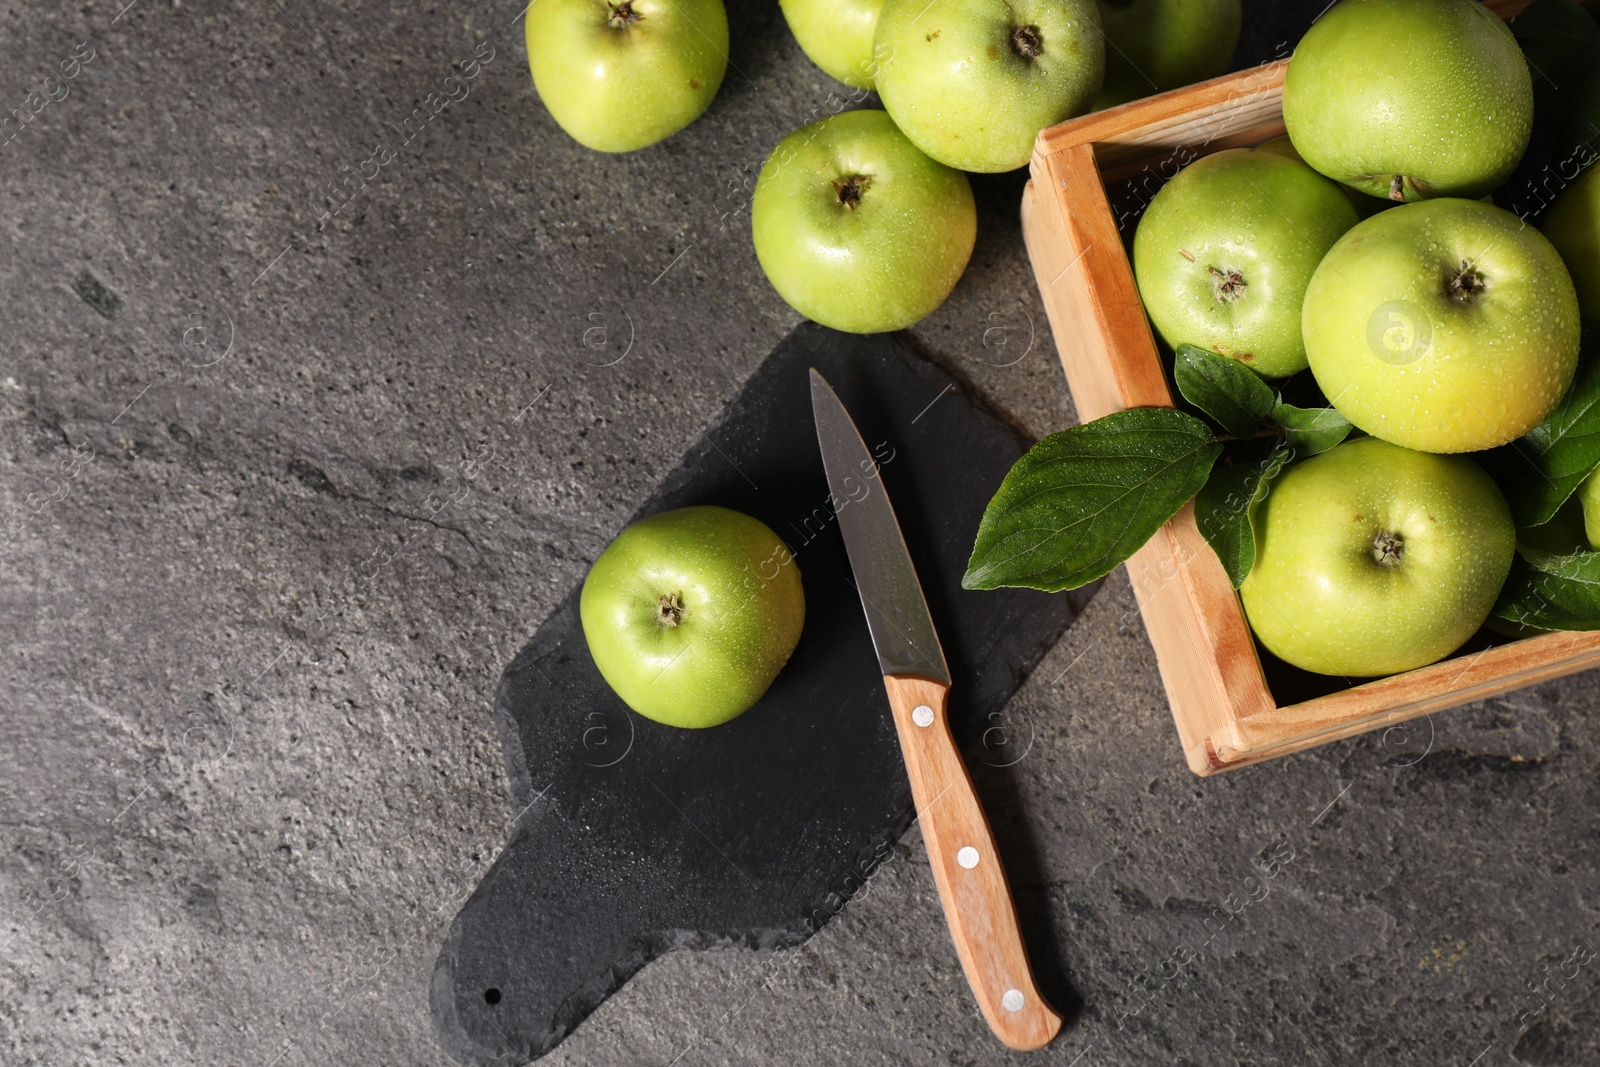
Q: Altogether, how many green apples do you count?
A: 13